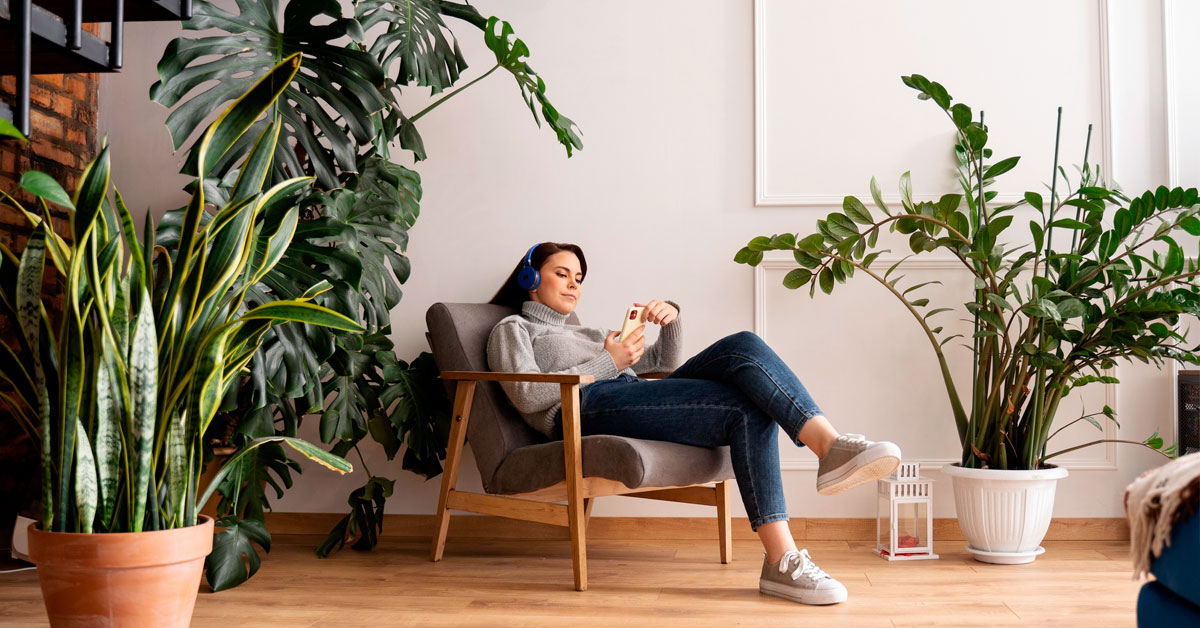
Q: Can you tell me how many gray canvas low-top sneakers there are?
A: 2